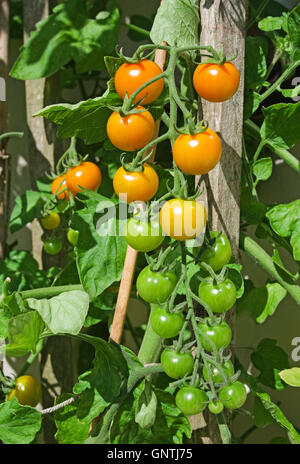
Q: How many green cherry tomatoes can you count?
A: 13